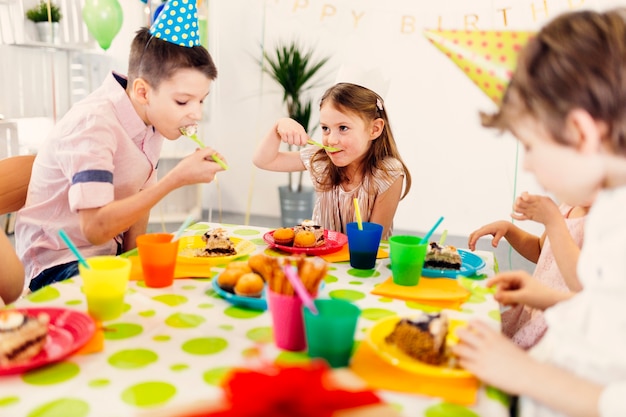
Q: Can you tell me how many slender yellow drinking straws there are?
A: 1